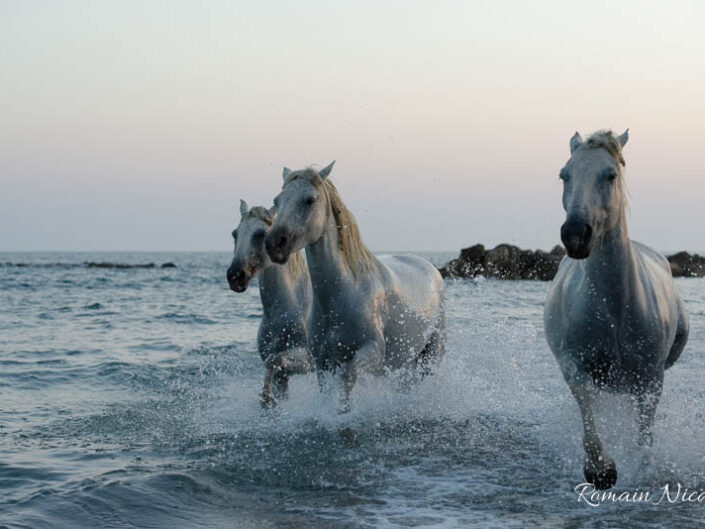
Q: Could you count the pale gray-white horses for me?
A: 3